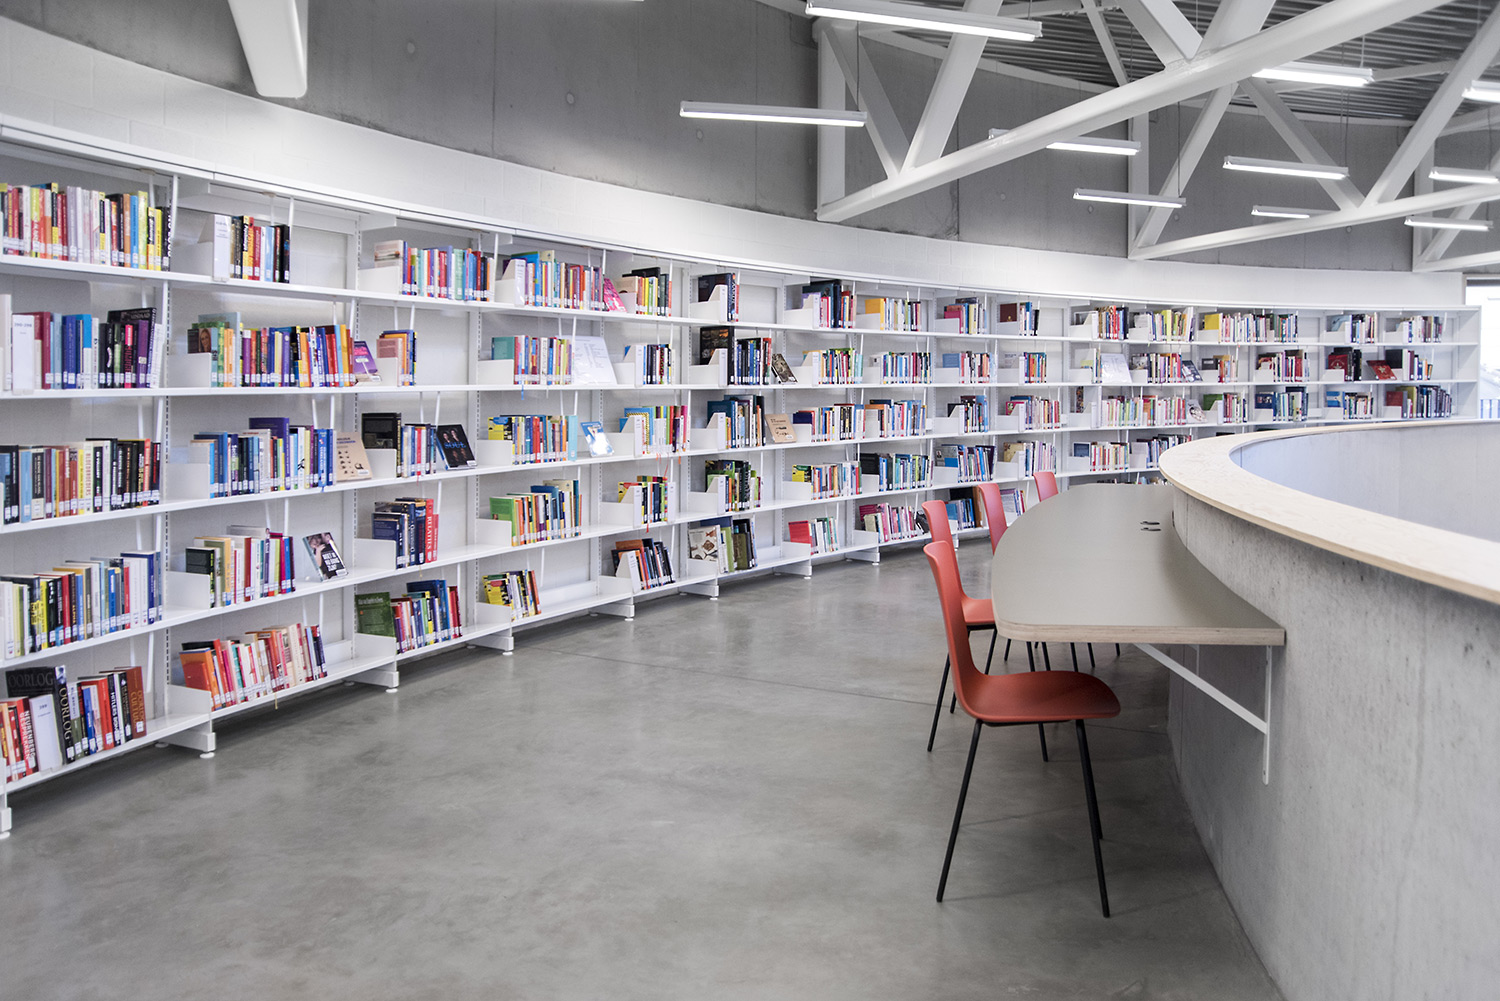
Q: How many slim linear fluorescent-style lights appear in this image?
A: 10